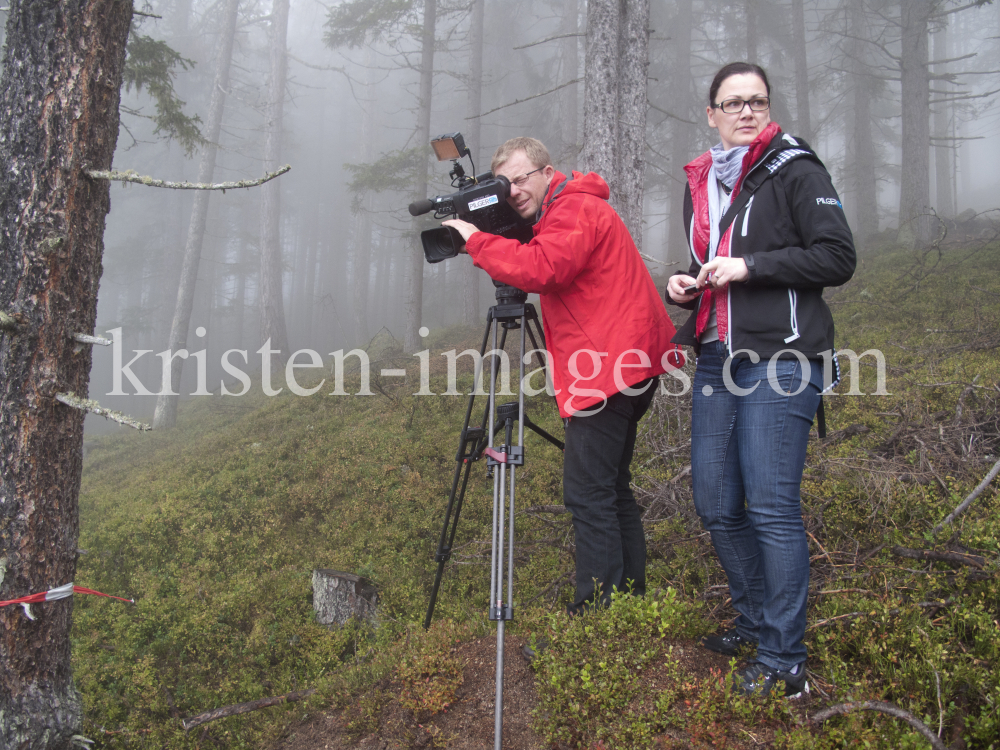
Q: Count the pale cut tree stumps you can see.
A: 1